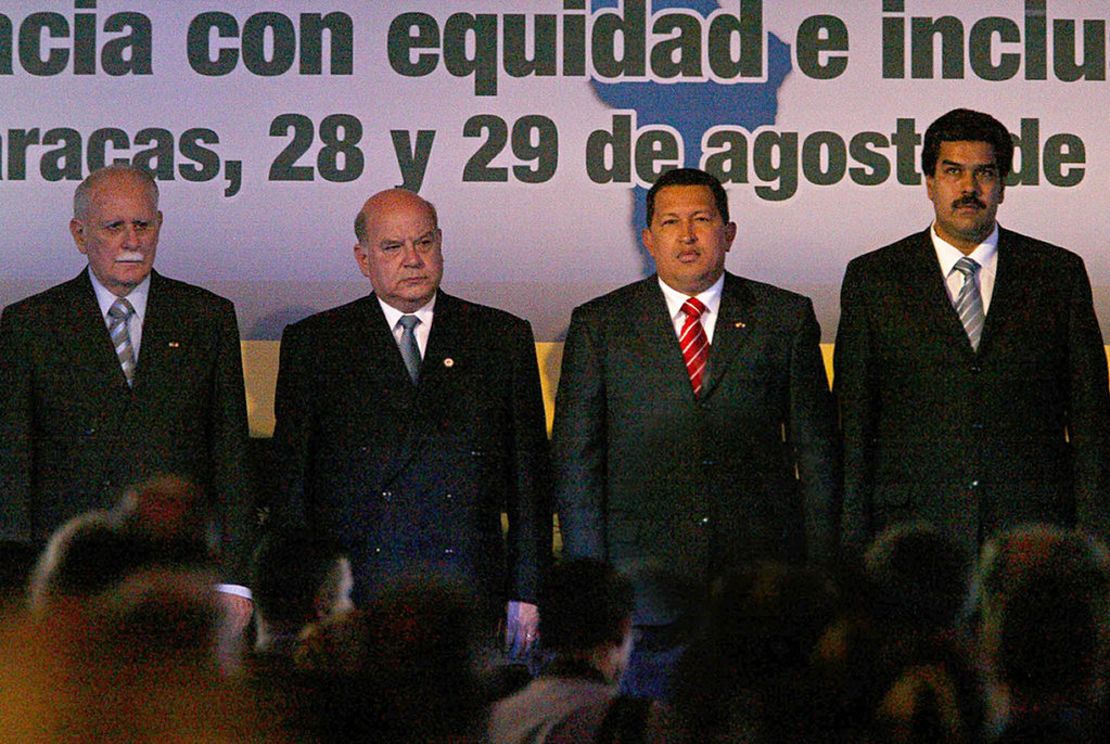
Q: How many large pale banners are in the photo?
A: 1